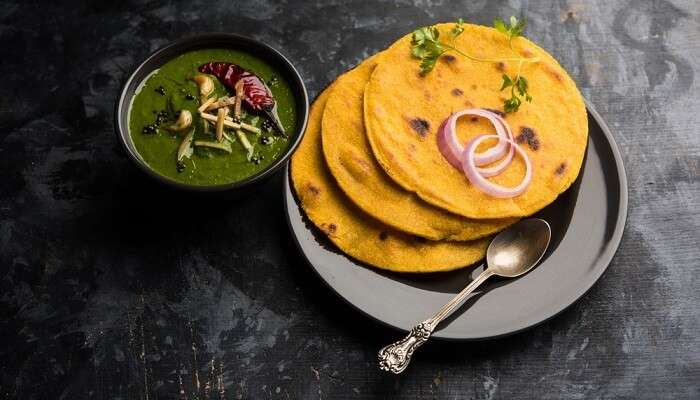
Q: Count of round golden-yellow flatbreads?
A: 3